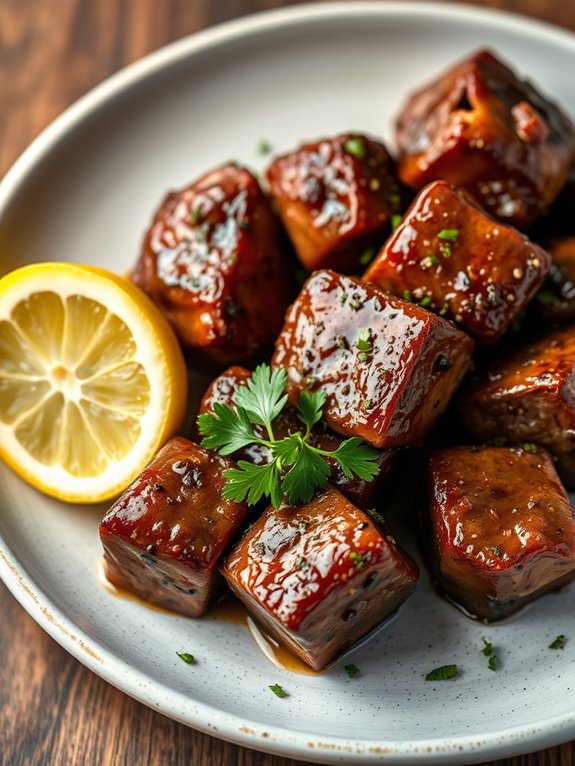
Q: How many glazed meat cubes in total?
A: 11